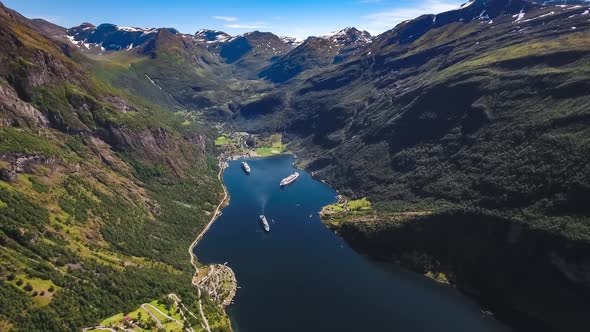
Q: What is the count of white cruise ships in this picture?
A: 3